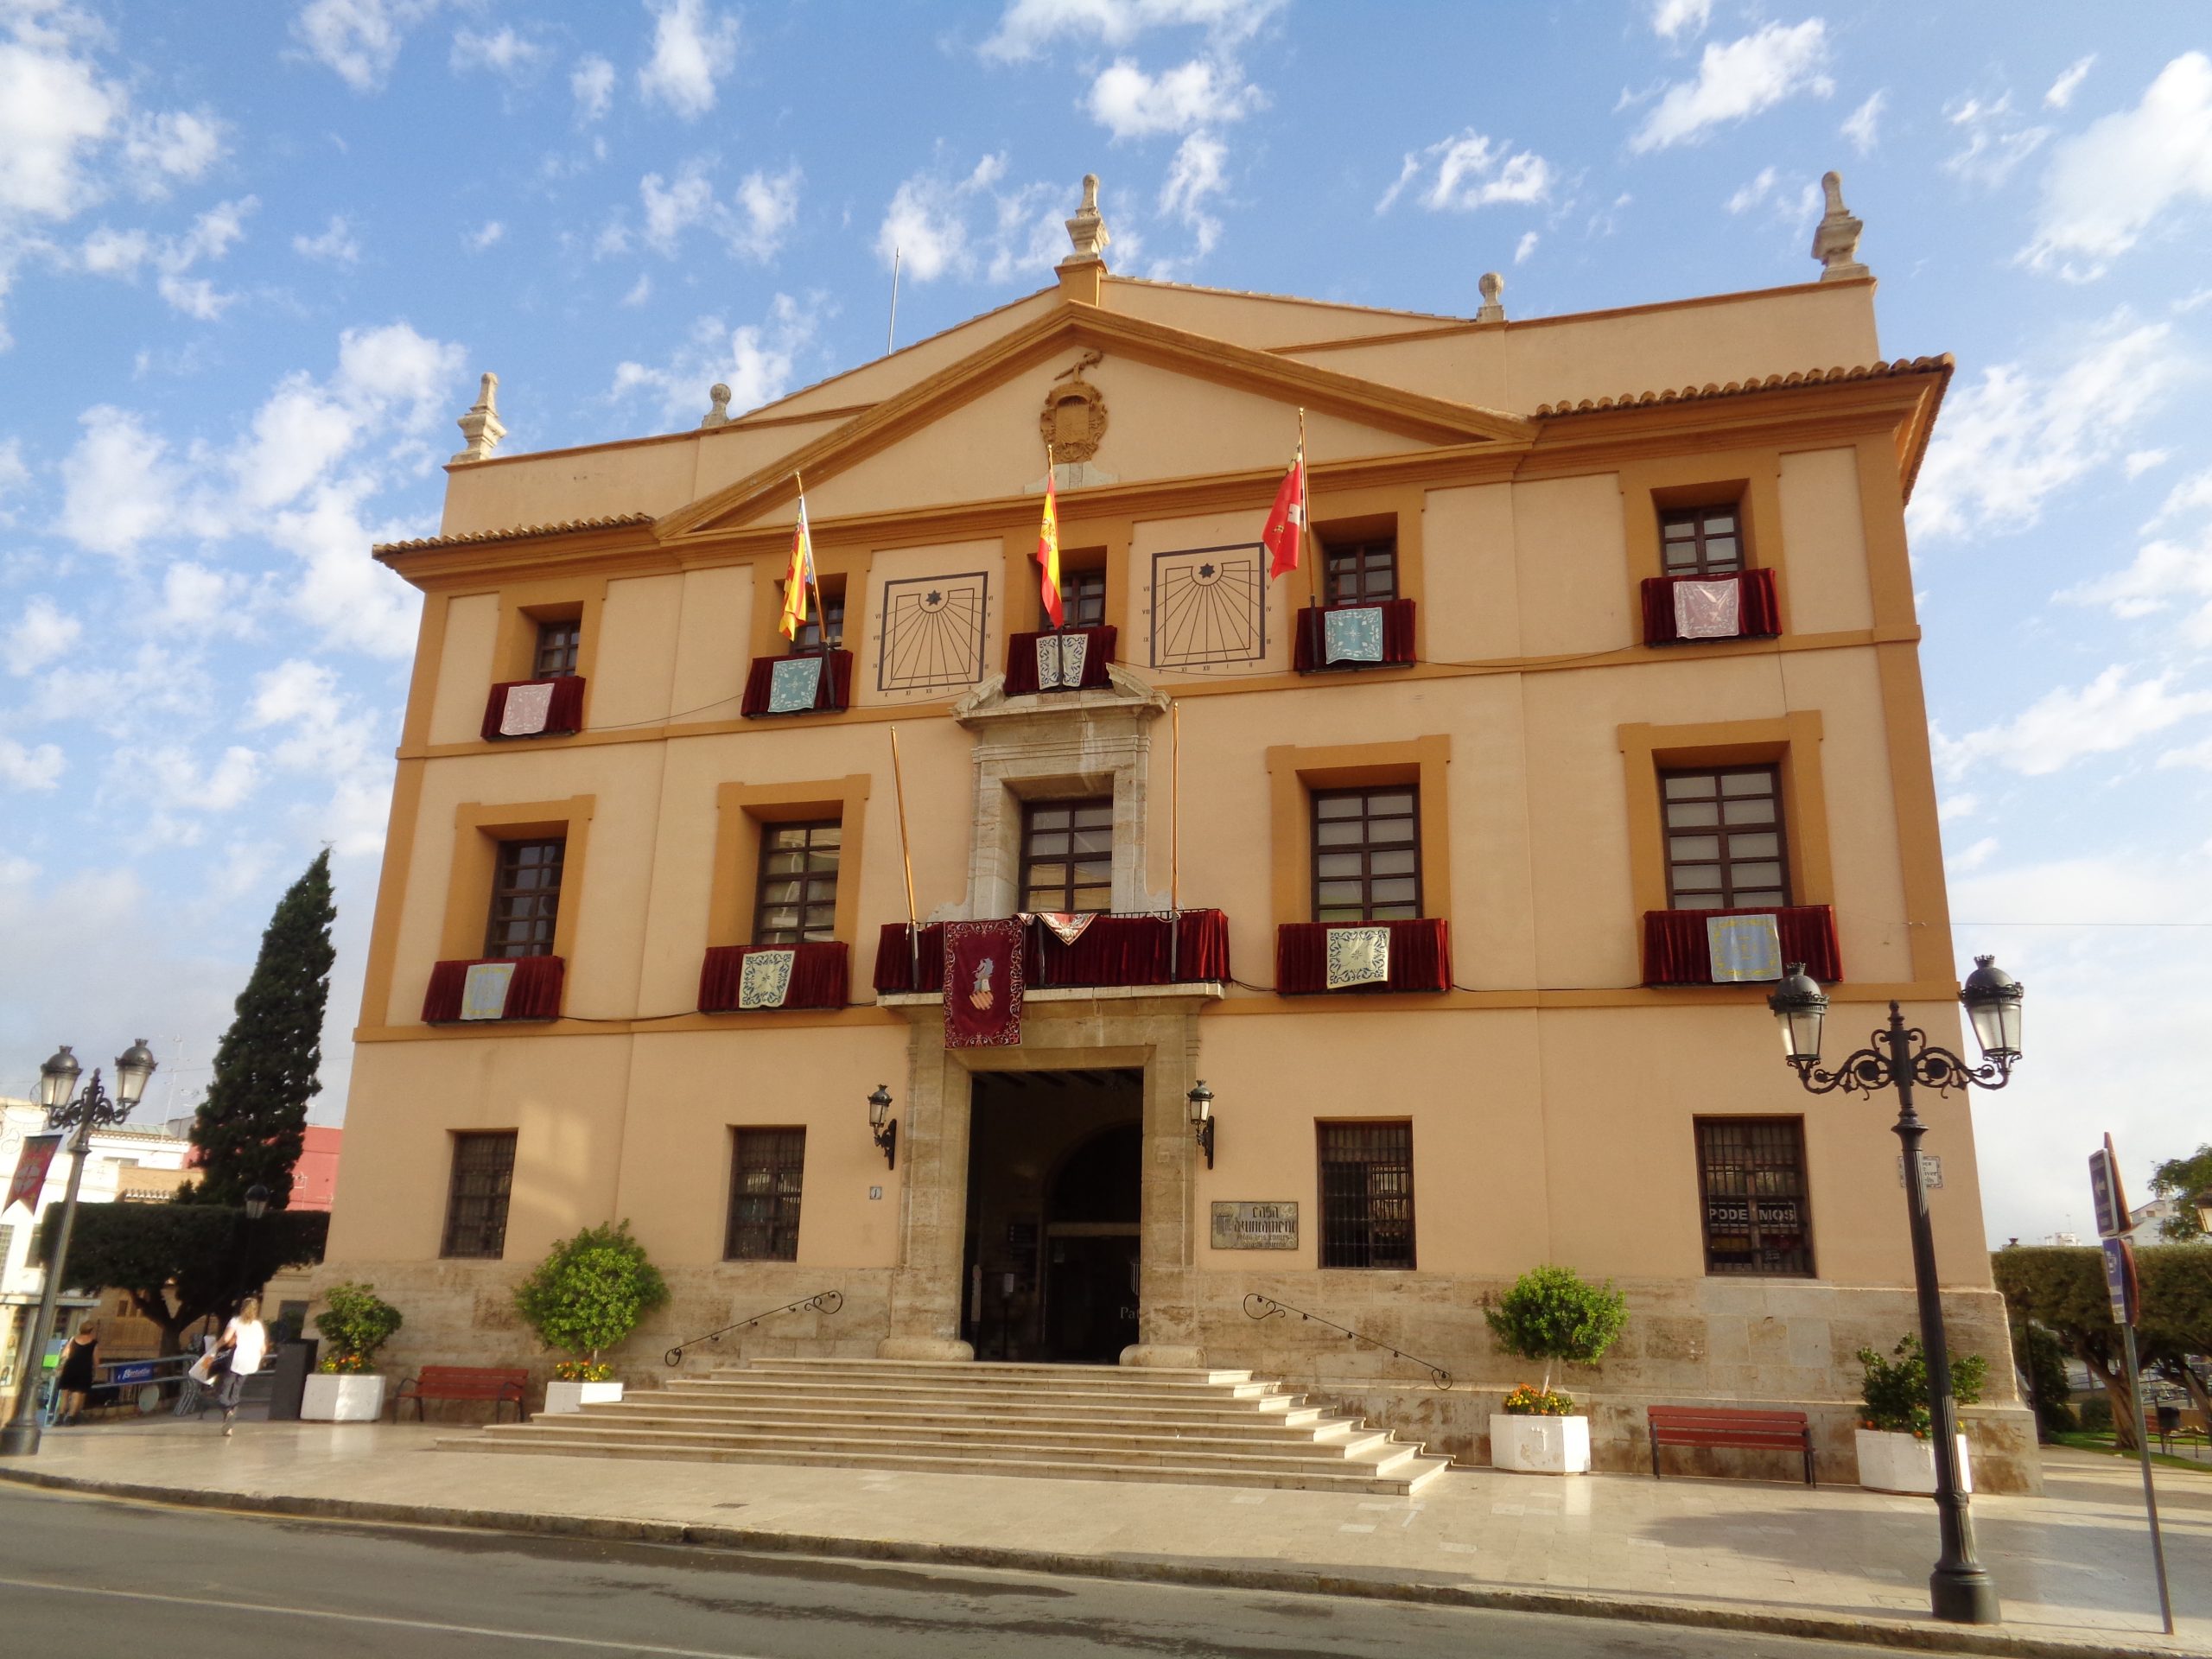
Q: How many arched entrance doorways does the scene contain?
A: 1